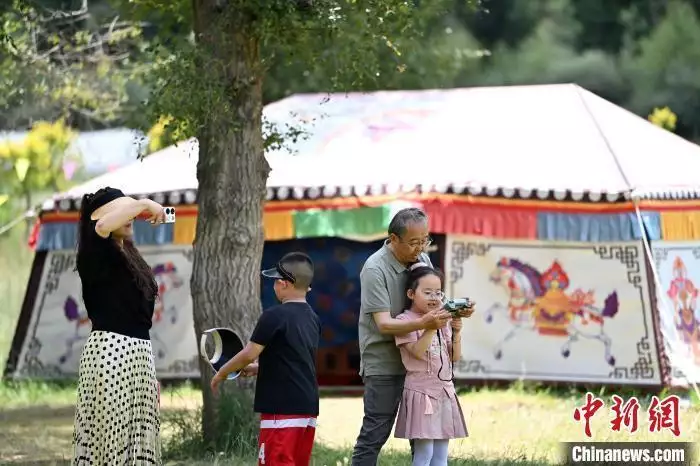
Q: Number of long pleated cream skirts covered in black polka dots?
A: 1